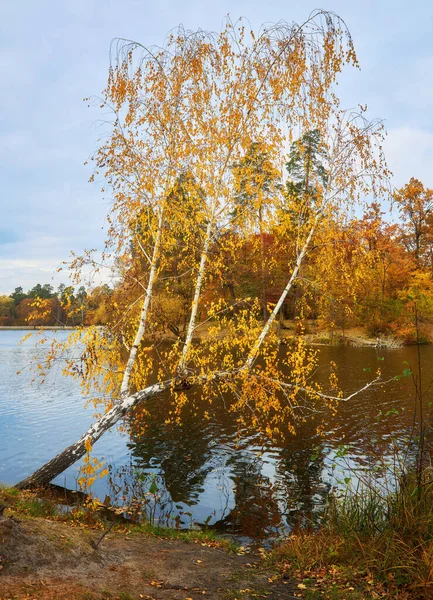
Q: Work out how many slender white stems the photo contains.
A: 3